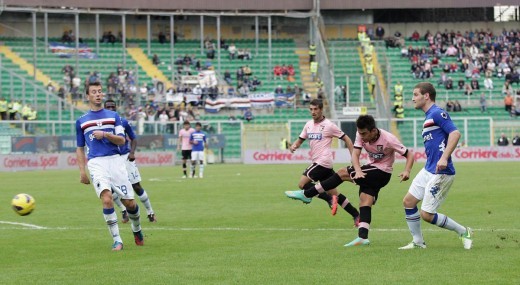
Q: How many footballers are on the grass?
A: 7